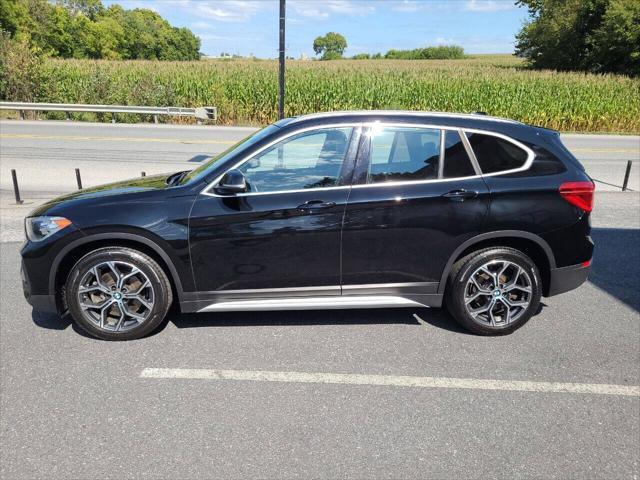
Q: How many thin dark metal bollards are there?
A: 4